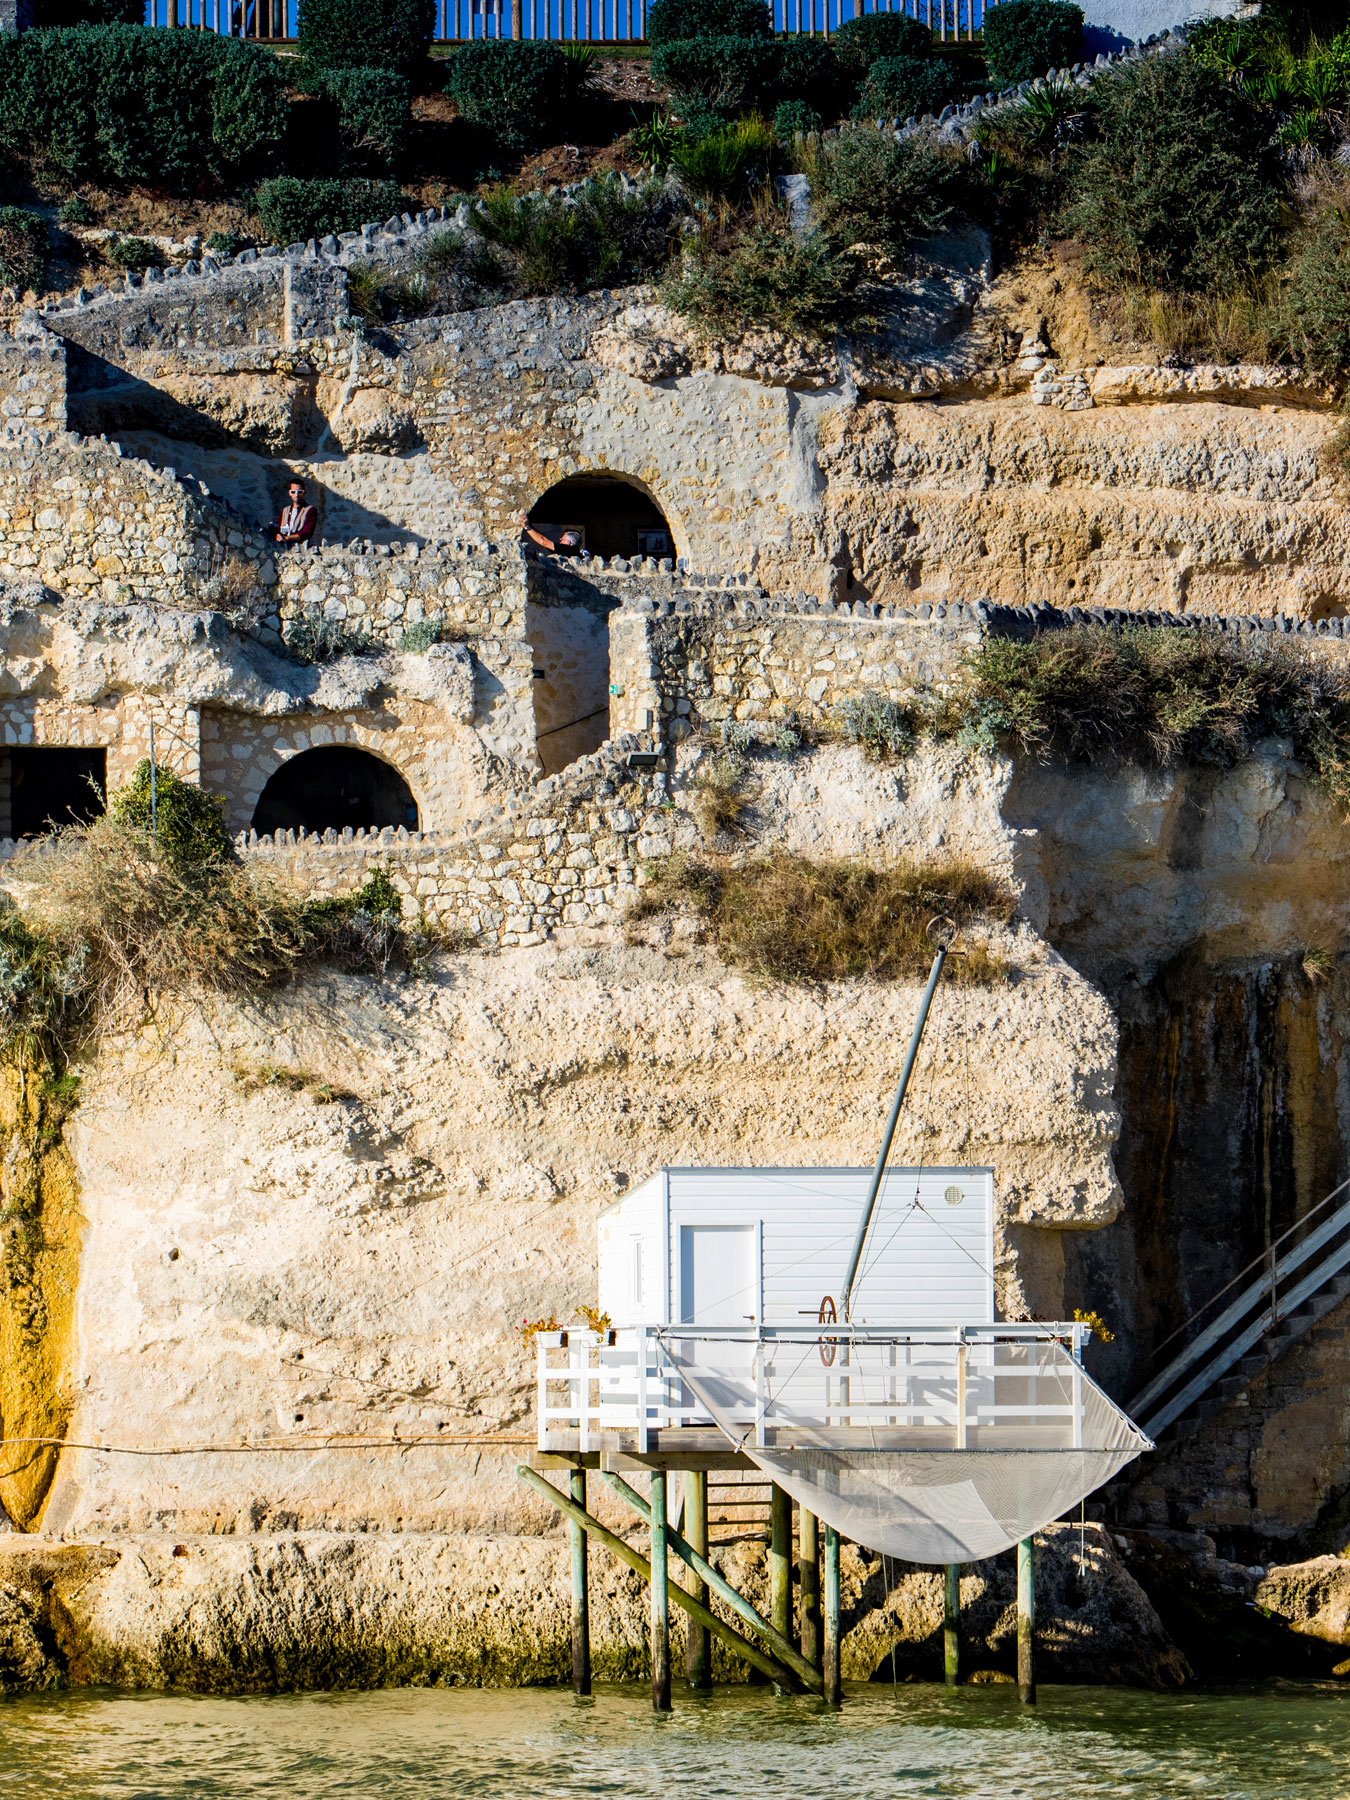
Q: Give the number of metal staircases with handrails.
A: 1